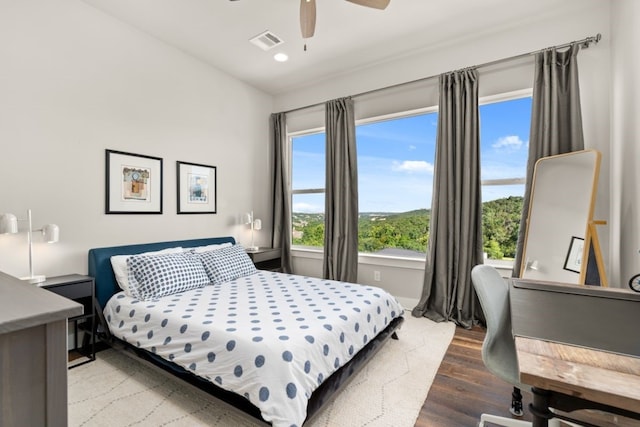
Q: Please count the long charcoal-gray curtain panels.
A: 4